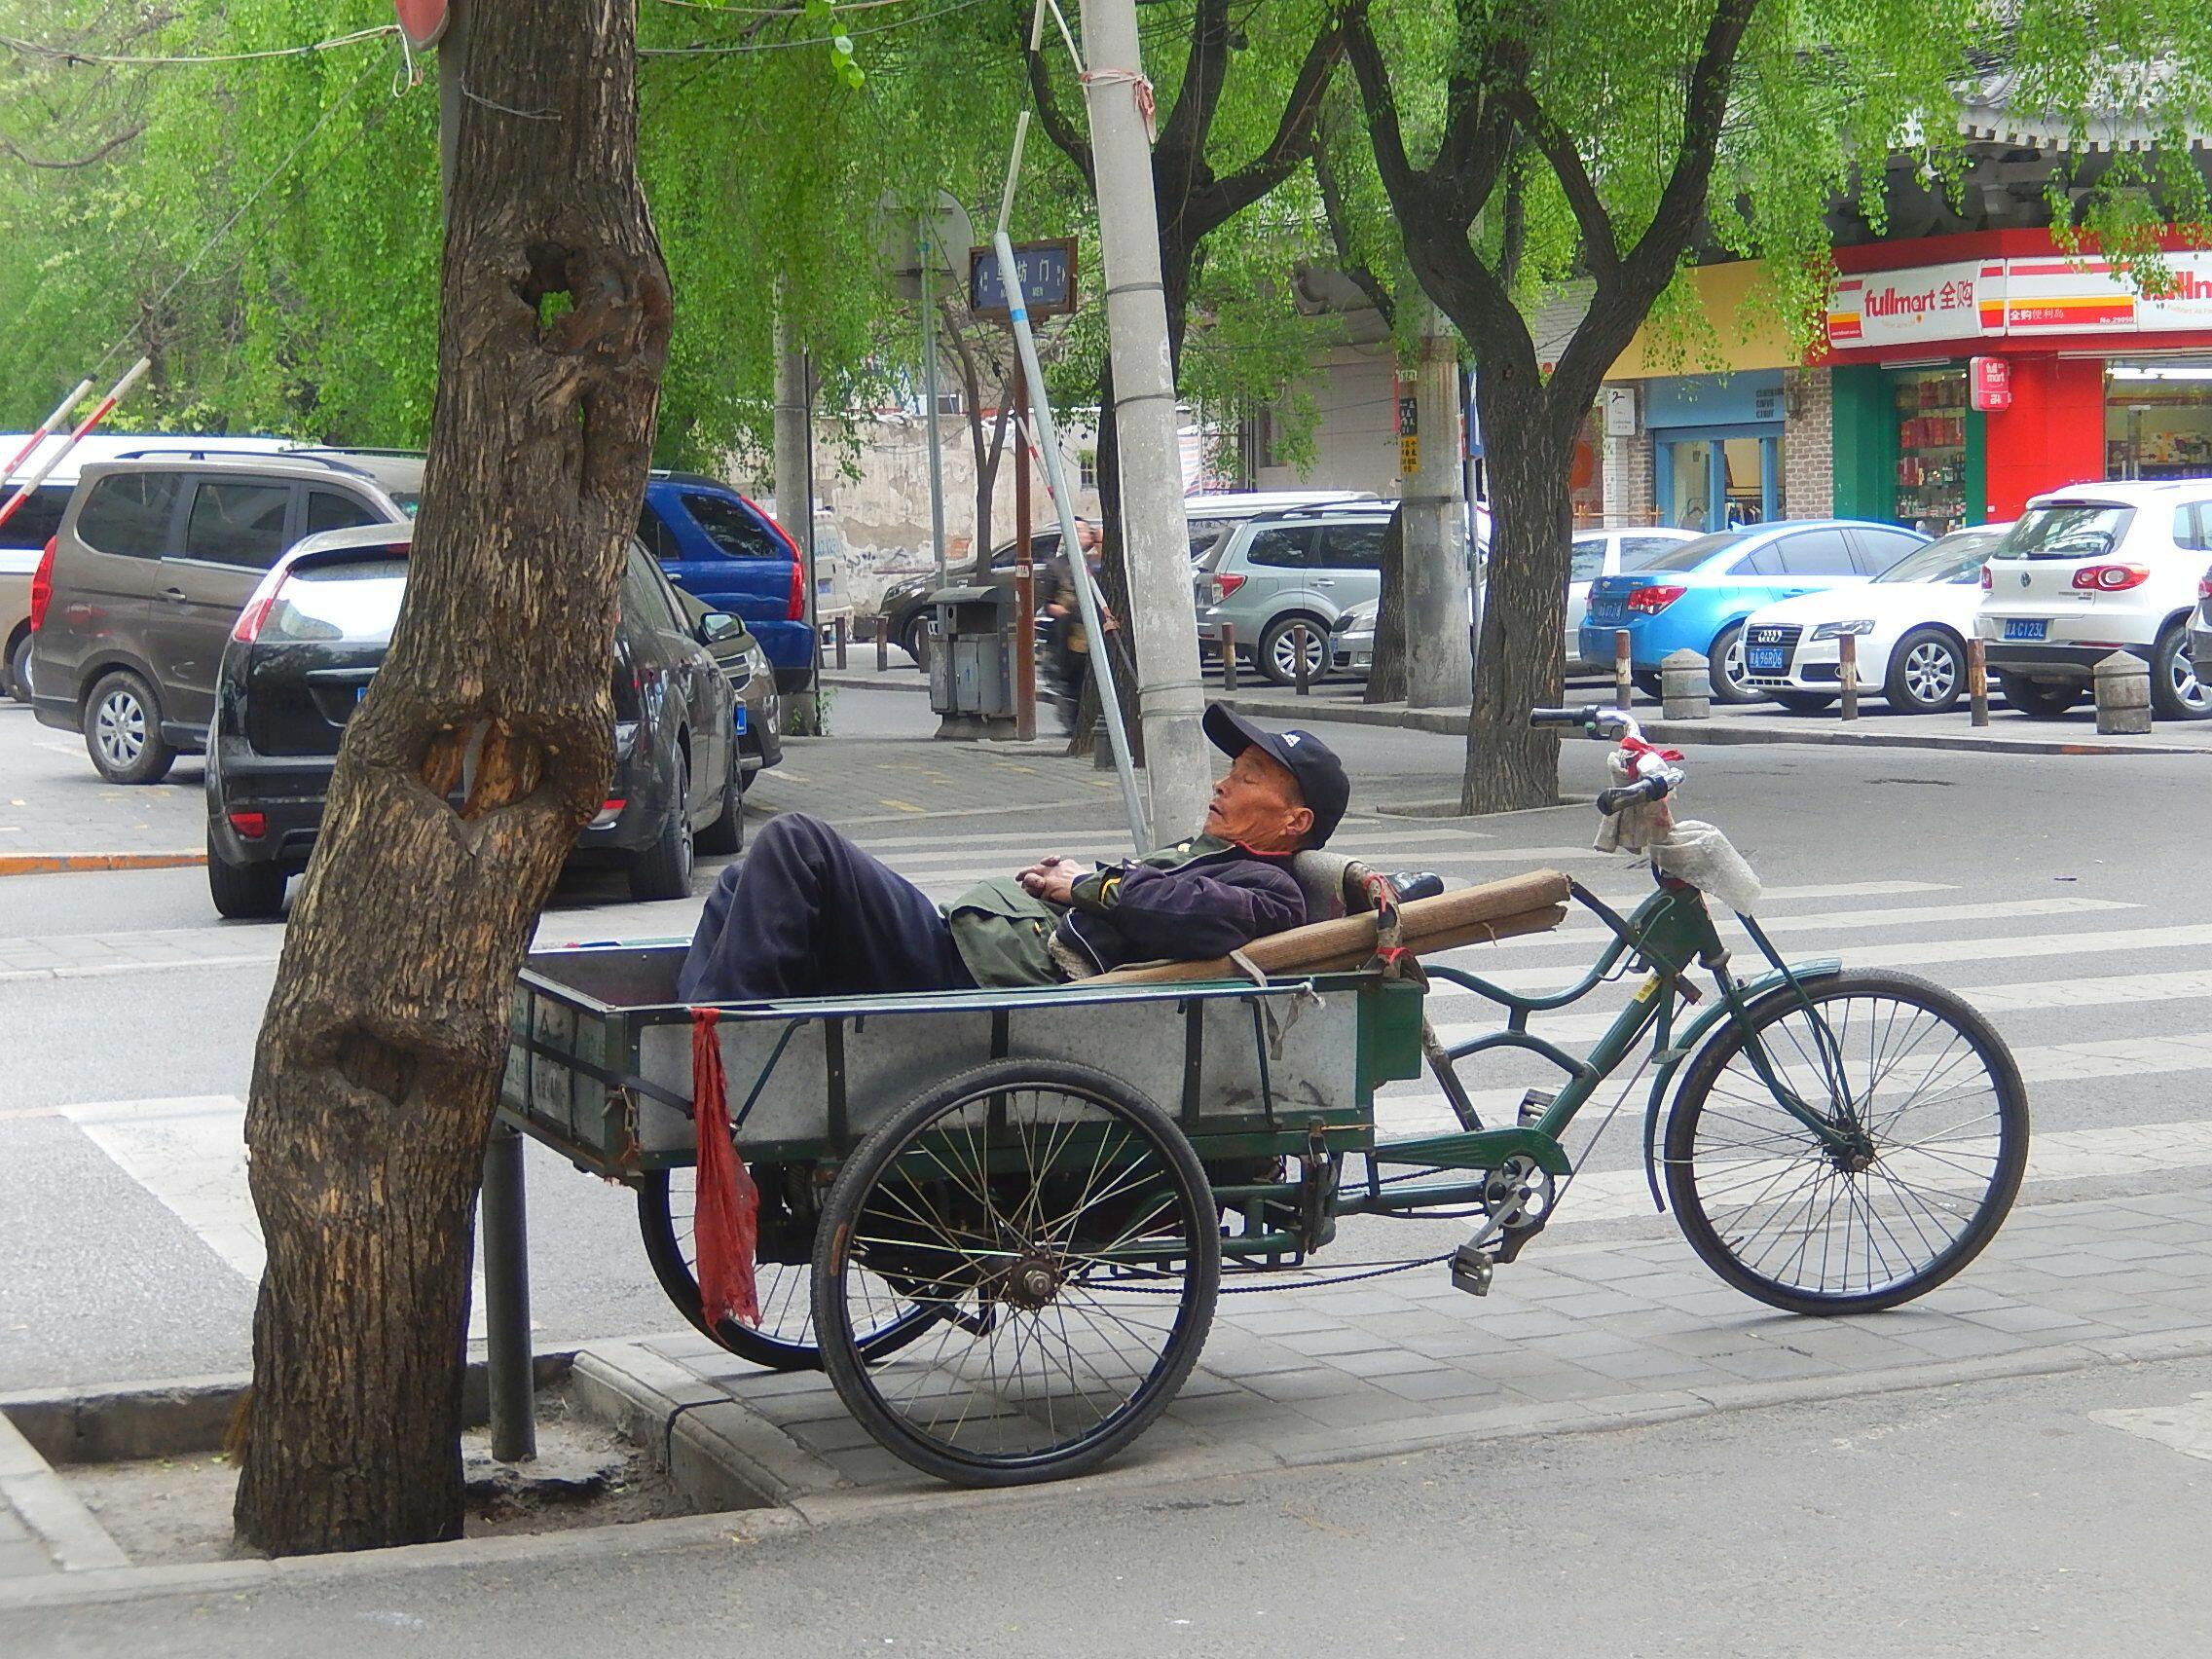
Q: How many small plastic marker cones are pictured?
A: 0